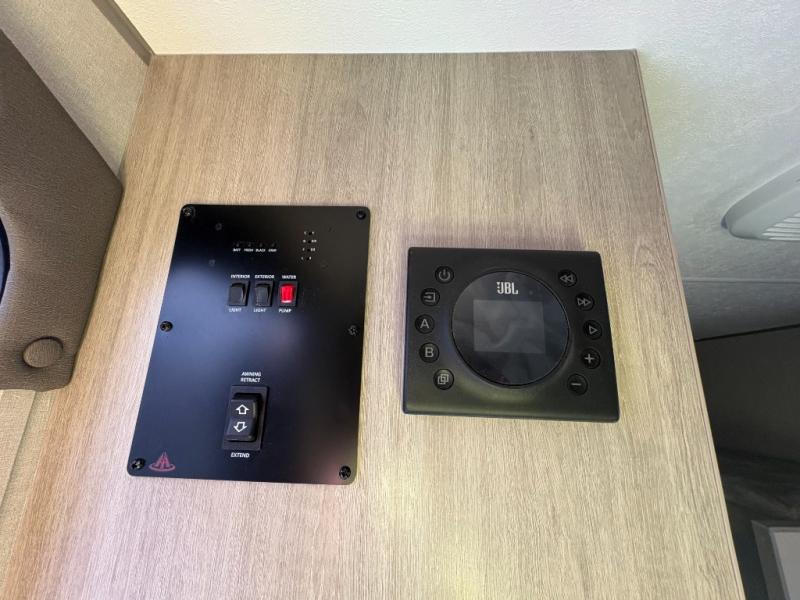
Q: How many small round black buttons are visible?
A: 10